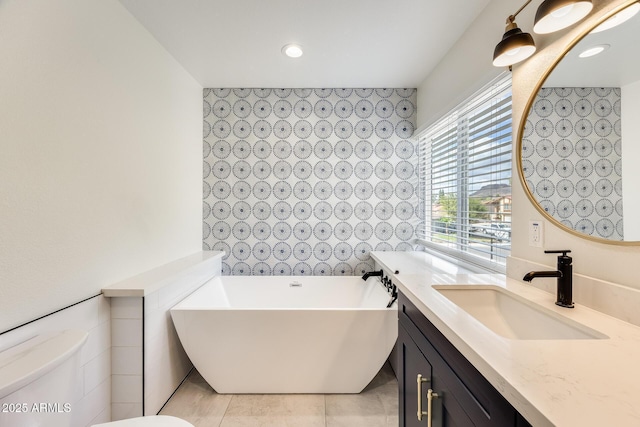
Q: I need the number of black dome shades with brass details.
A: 2